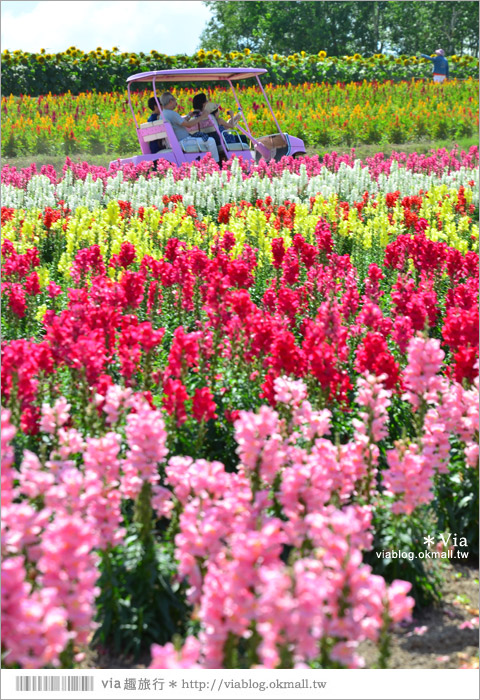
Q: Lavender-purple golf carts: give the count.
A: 1